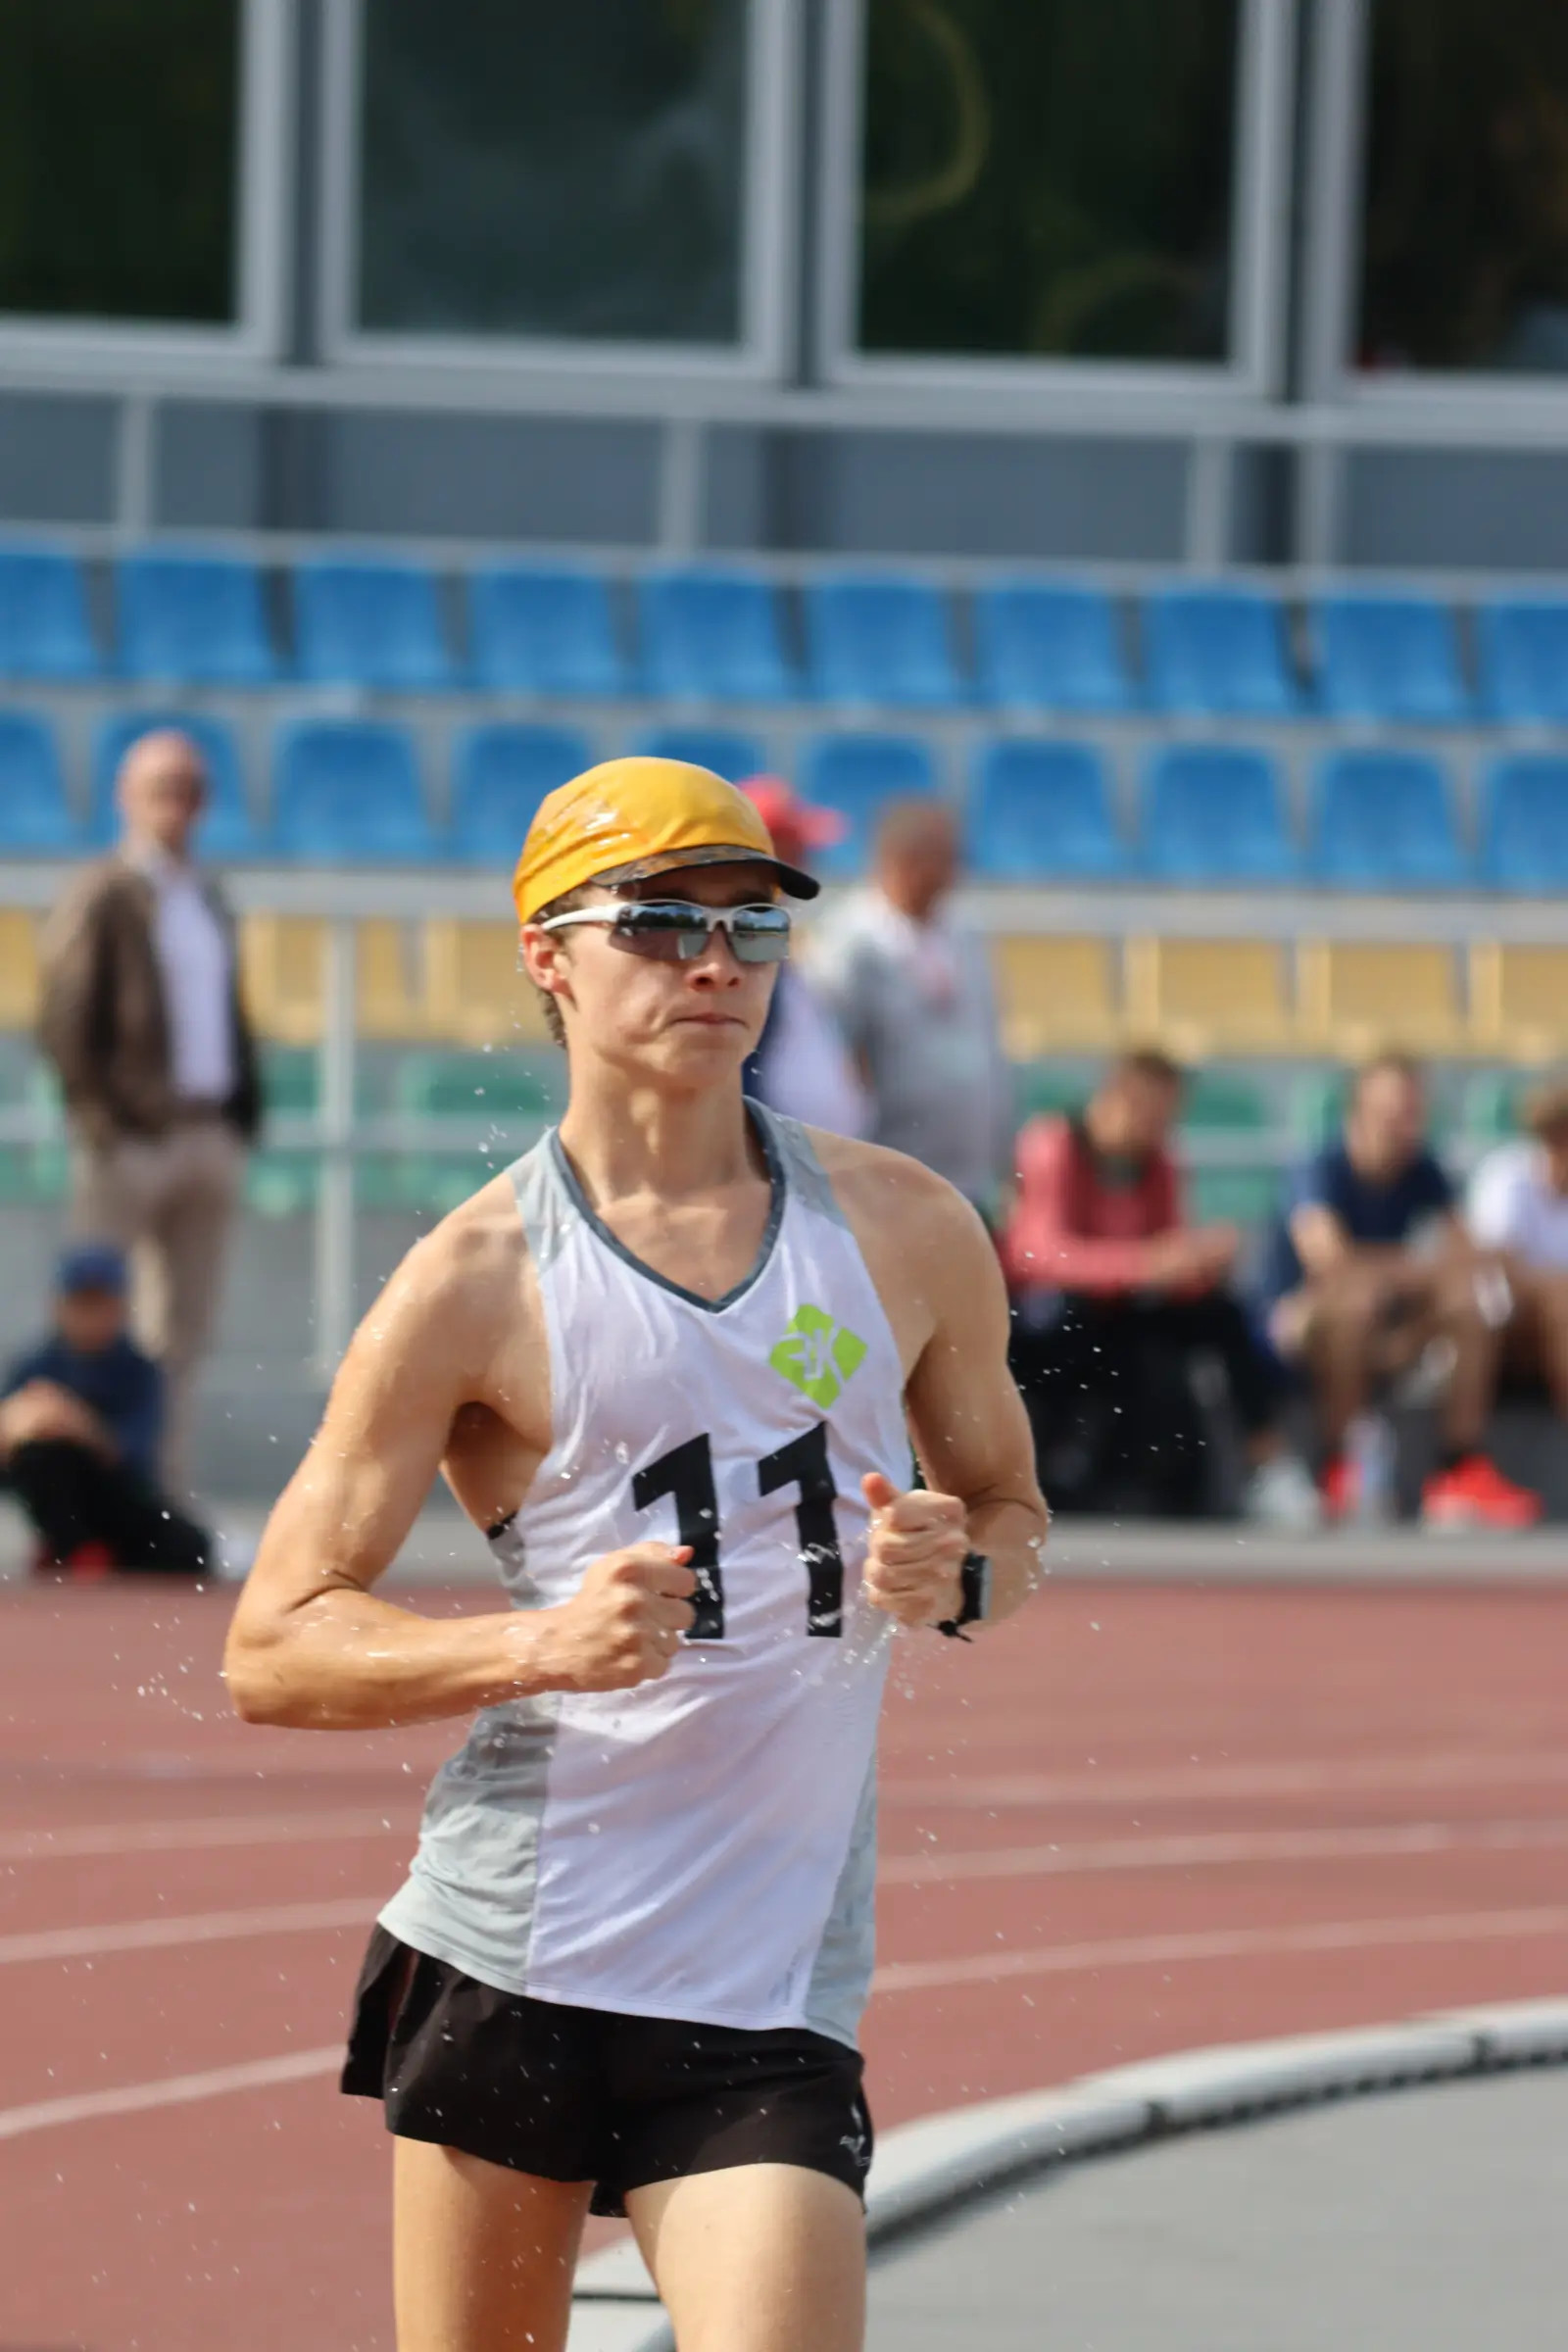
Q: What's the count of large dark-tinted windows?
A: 4